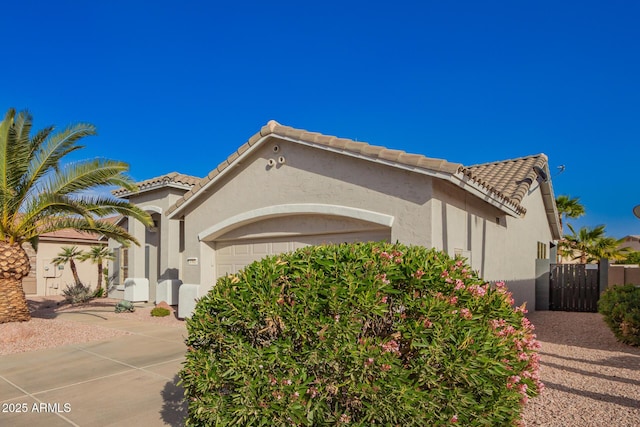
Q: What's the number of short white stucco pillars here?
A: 3